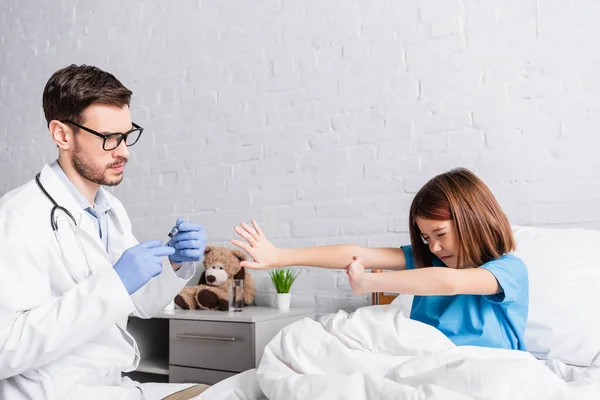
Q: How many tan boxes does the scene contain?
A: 0